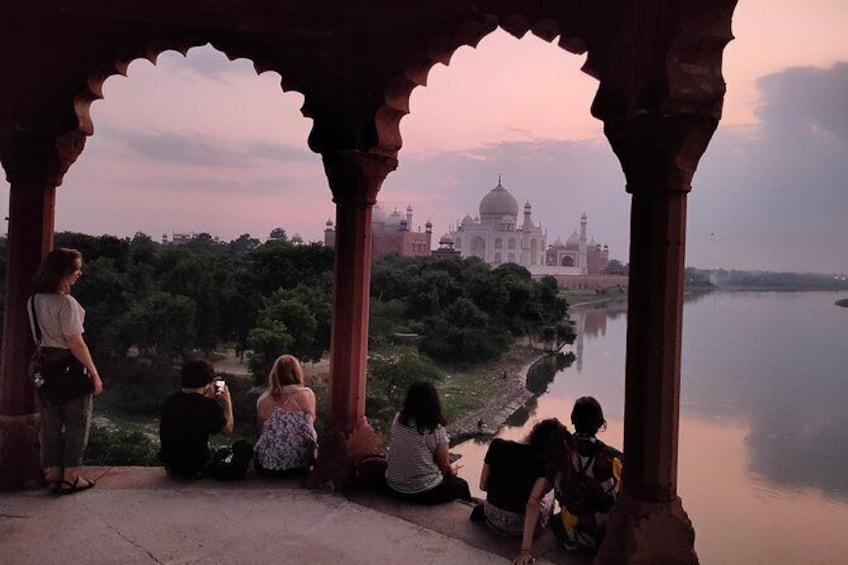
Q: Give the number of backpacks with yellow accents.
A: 1